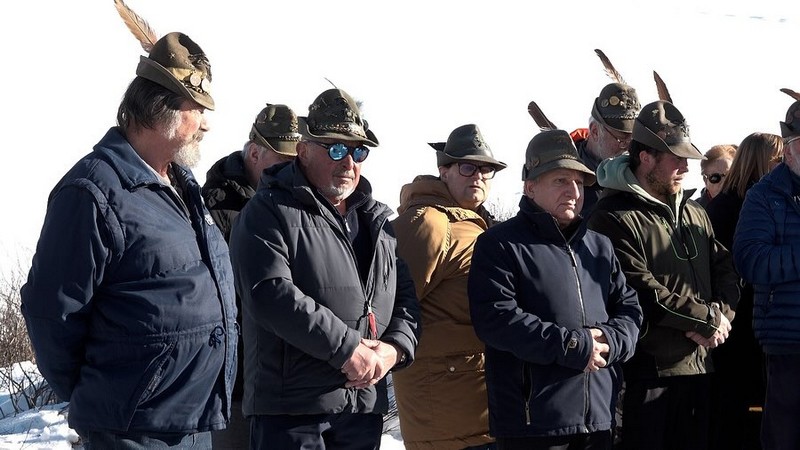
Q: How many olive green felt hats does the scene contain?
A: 8